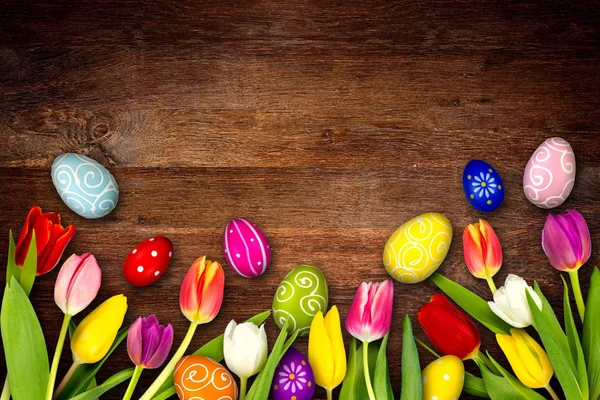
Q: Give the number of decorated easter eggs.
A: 10